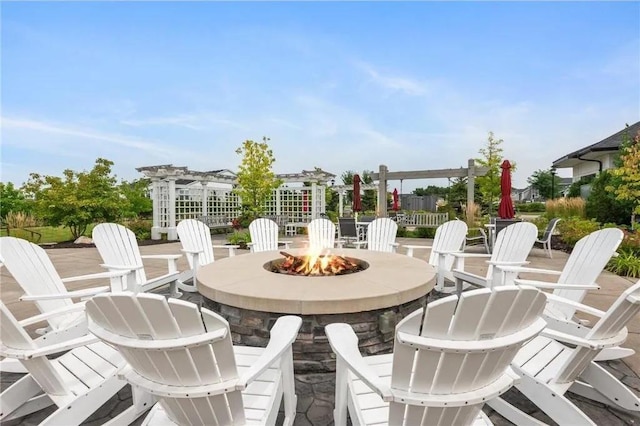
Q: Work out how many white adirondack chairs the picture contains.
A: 13